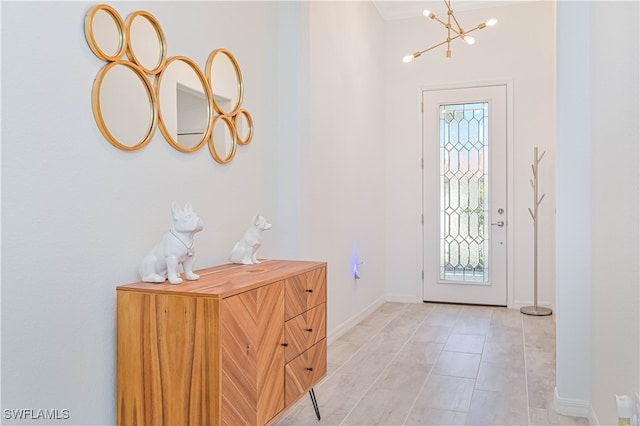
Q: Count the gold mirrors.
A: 7